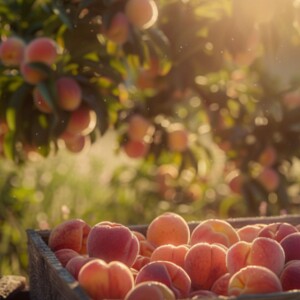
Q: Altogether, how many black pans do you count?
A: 0